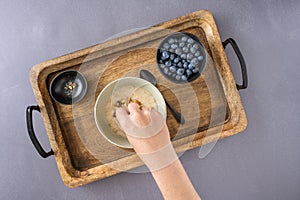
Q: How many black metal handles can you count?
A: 2